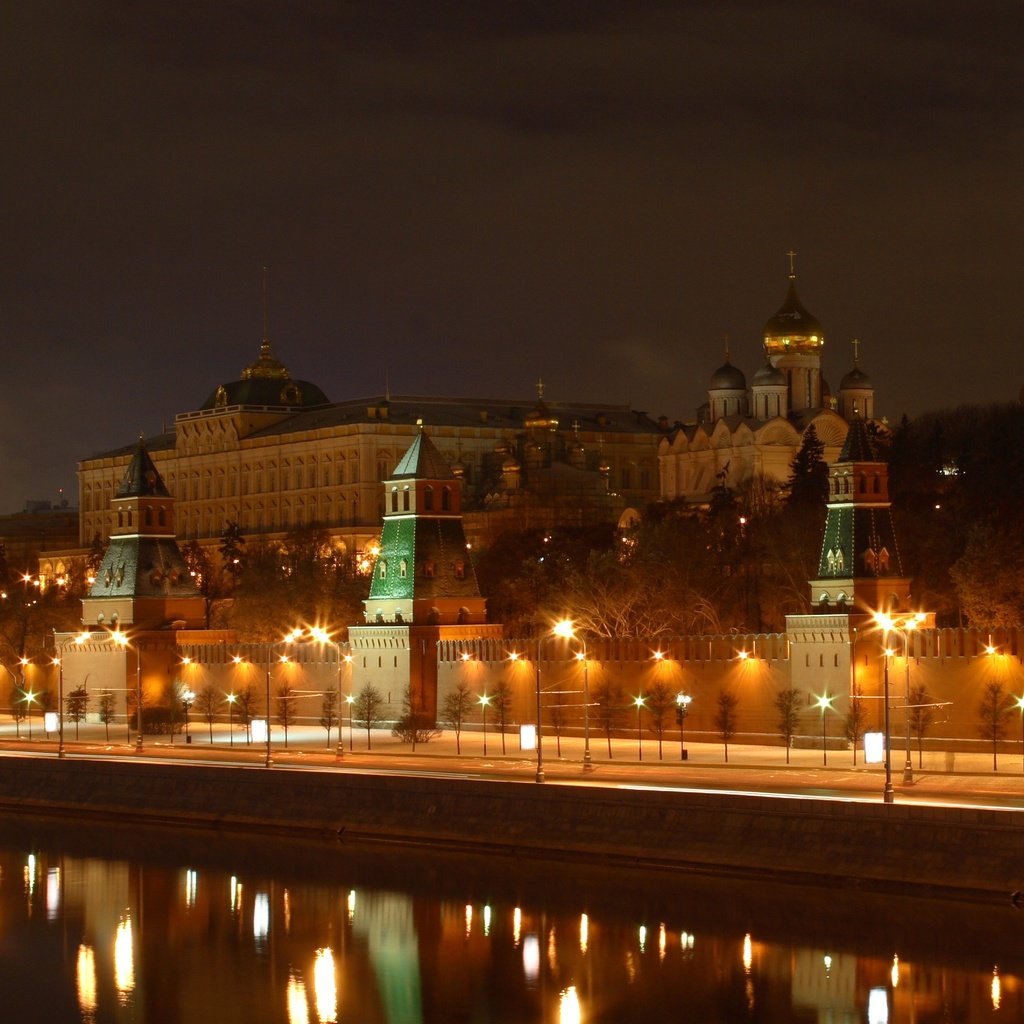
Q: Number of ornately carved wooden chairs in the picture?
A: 0